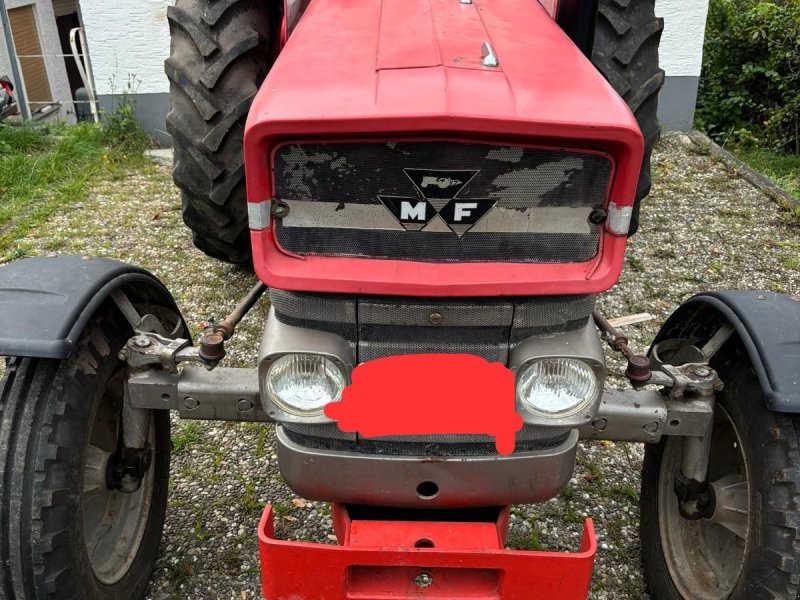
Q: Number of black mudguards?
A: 2